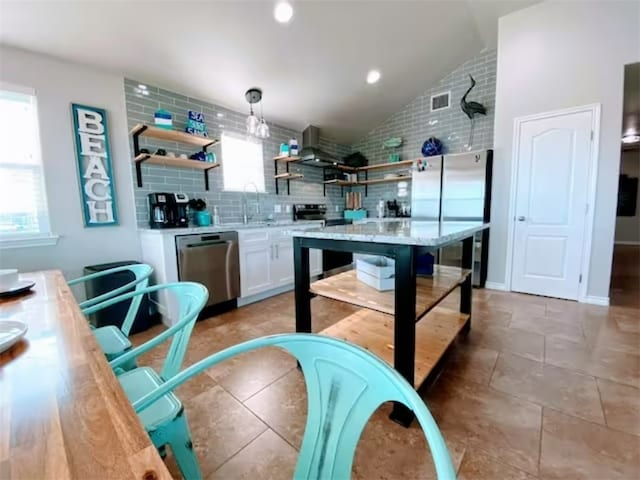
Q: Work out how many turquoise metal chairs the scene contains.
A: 3